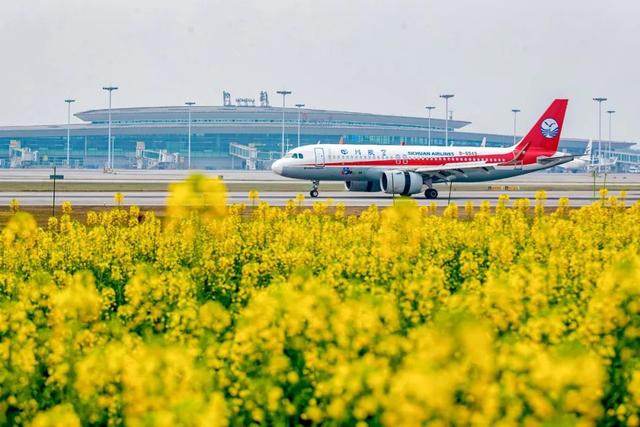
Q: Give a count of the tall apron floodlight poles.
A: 10